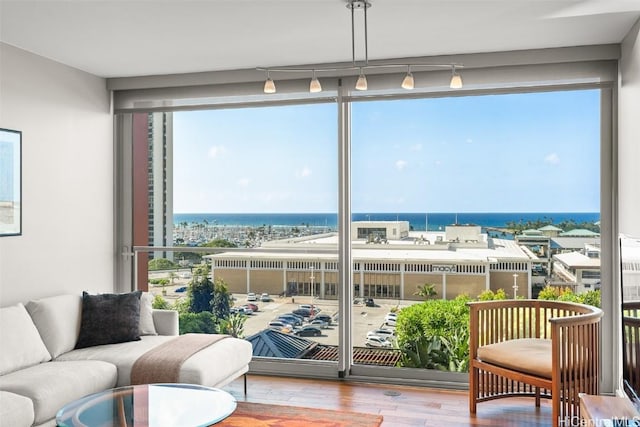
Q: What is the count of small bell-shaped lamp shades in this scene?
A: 5